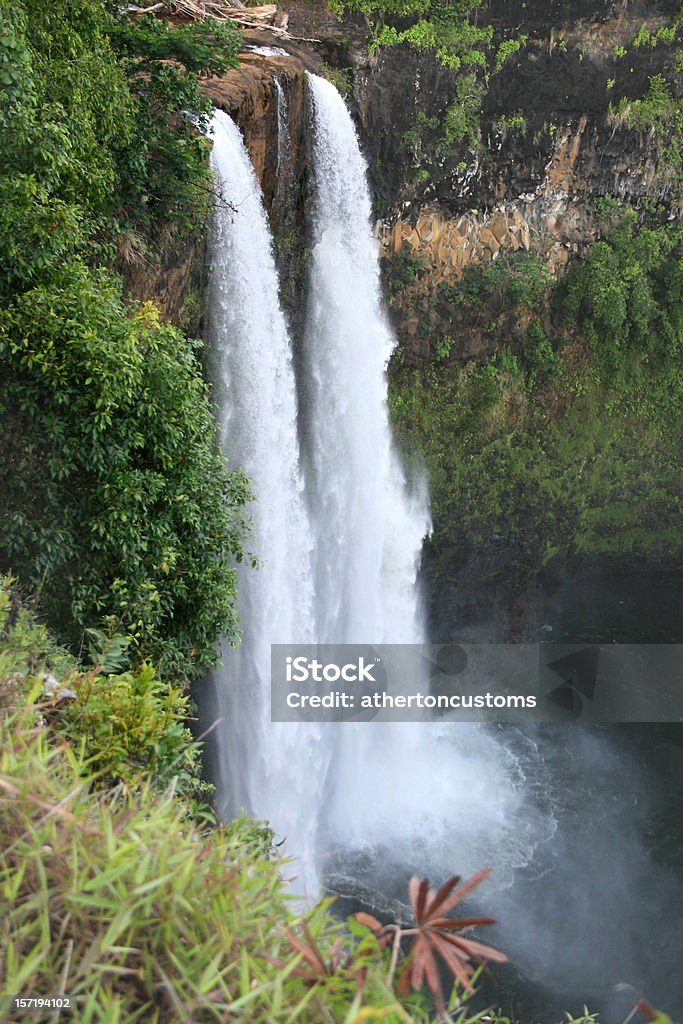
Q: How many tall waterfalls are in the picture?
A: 2